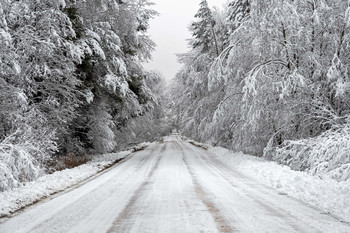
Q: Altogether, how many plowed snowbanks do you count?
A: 2